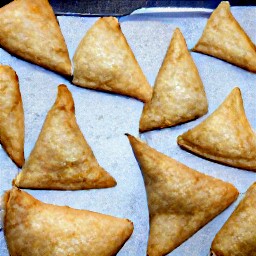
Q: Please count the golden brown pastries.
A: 10